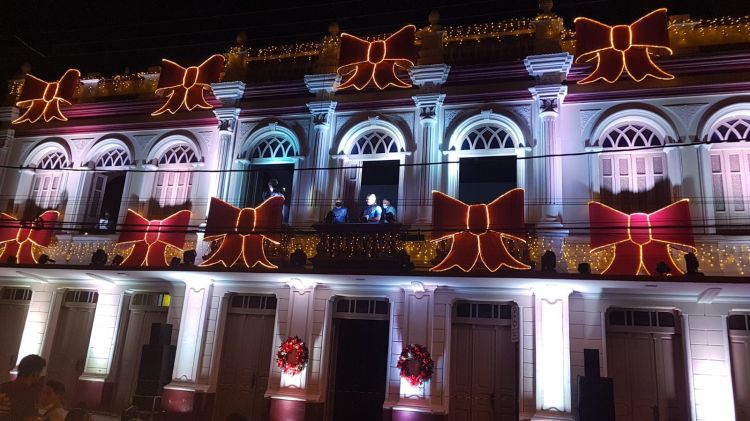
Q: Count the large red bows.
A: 9